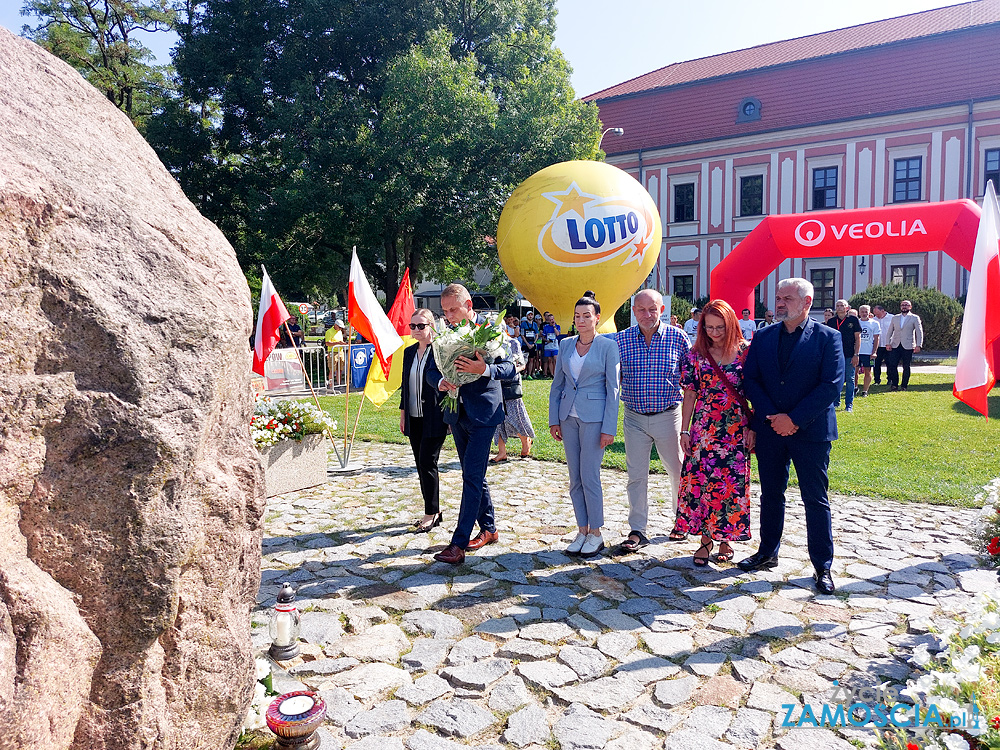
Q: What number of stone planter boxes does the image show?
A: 1